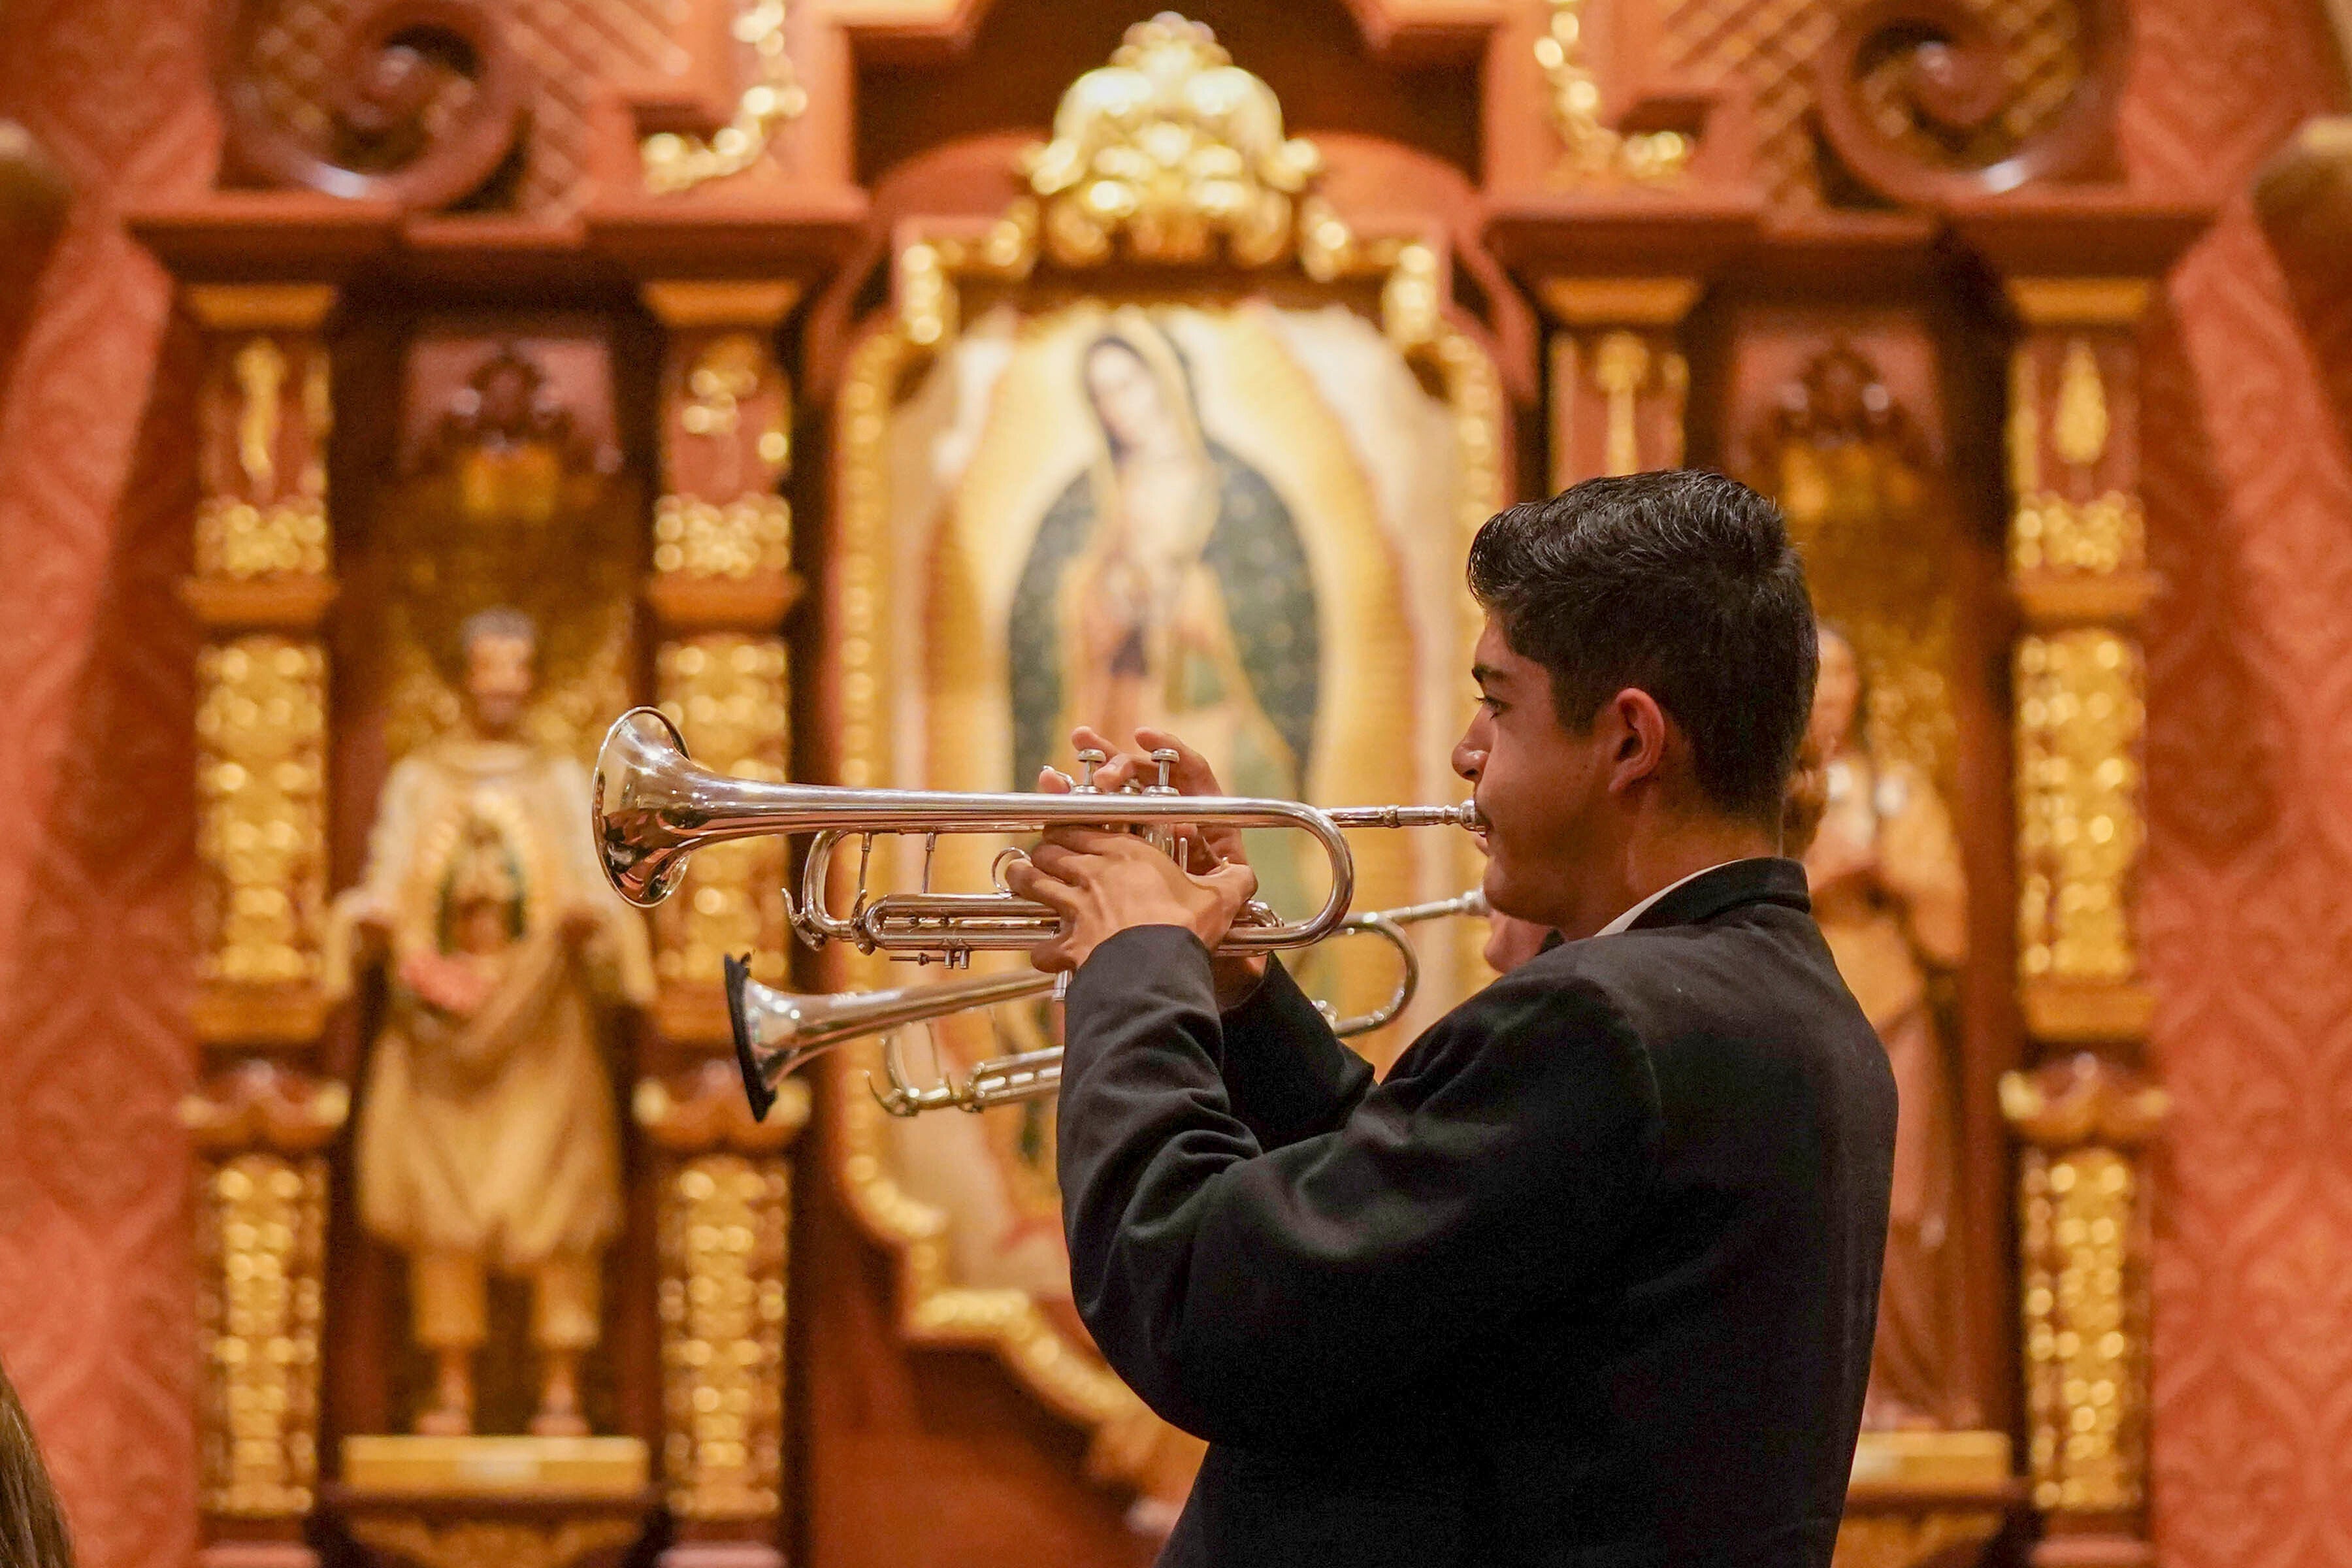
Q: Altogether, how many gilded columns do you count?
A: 4